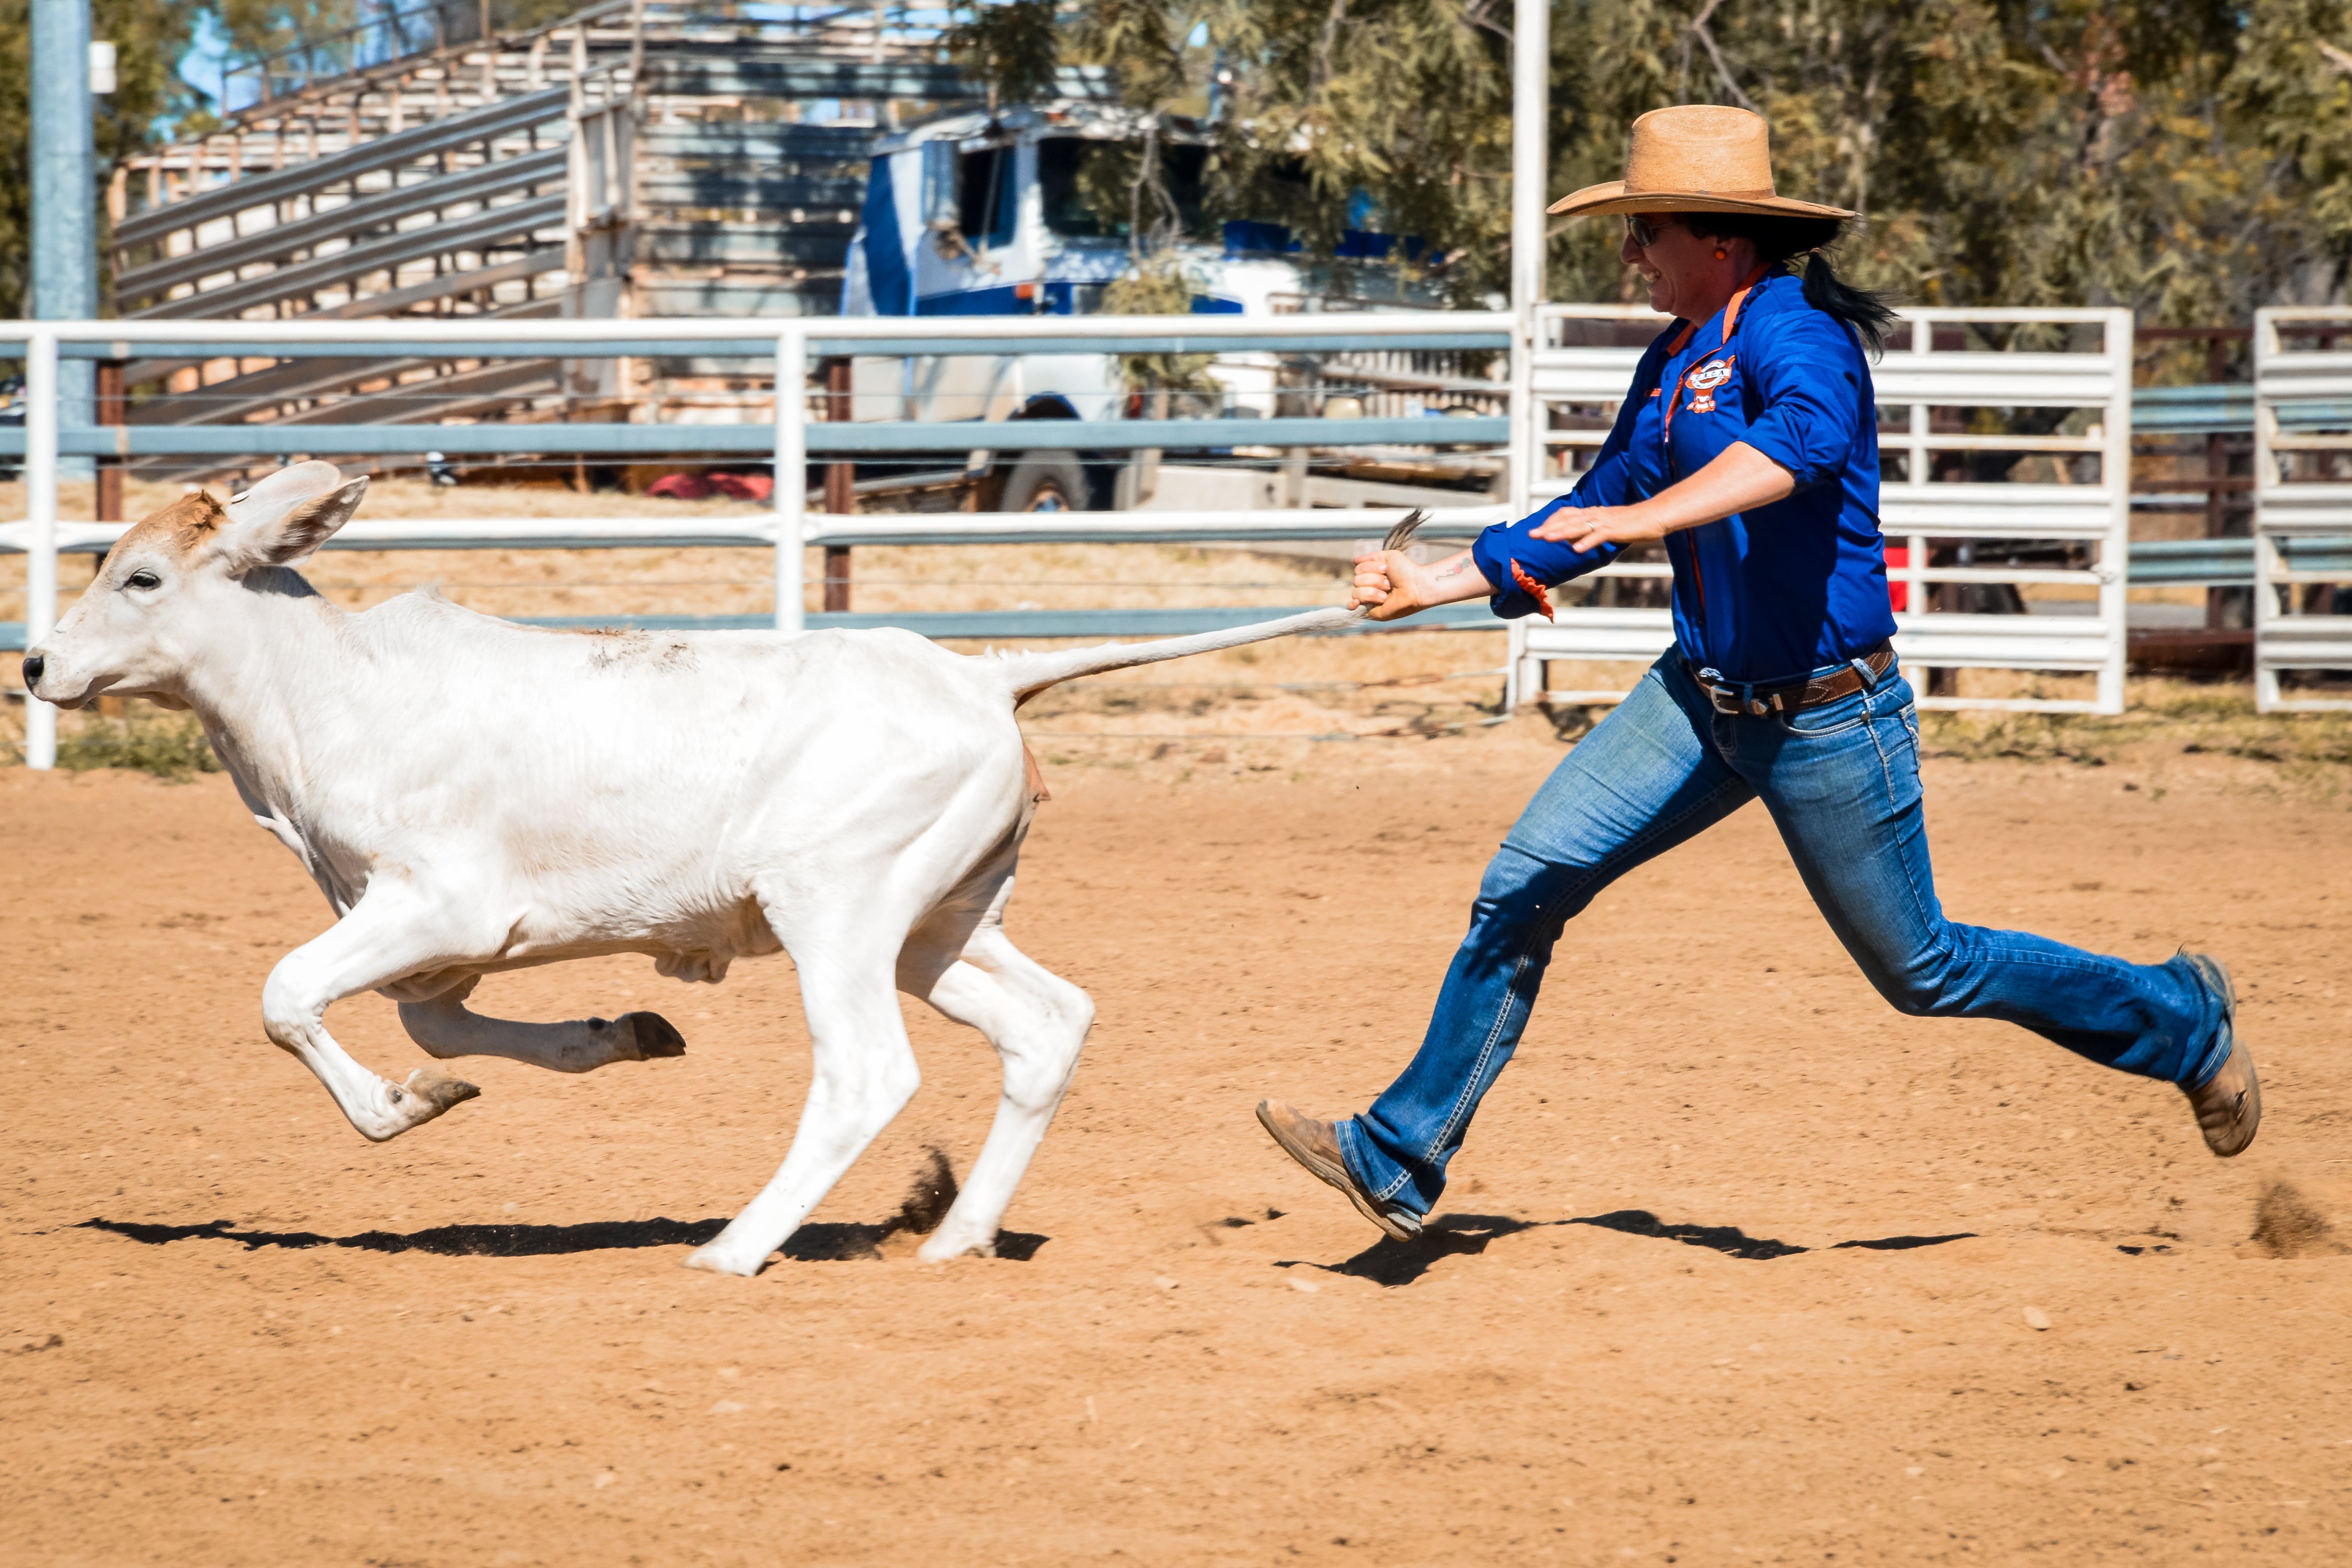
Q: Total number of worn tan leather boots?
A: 2